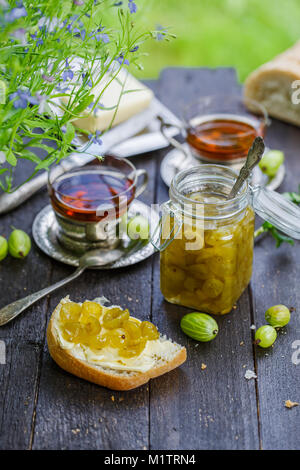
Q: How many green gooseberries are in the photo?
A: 7